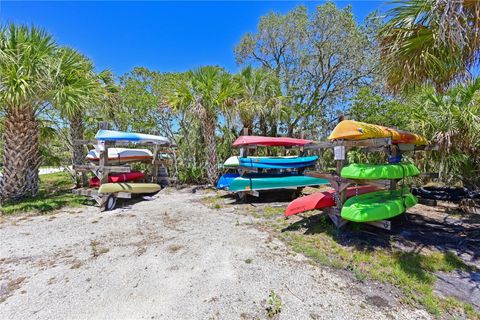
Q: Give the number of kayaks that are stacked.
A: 13